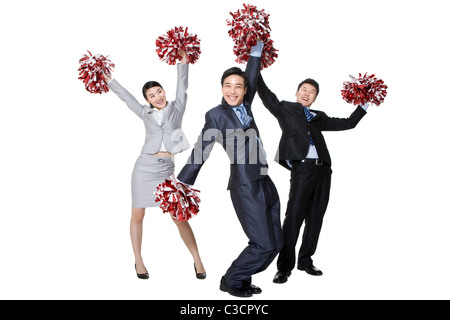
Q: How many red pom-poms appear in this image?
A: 6